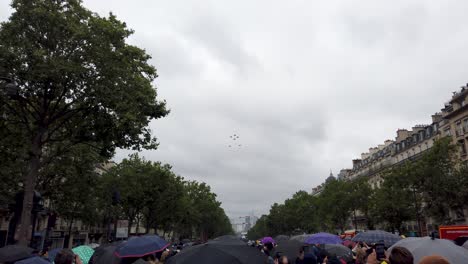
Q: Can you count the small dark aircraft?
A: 6